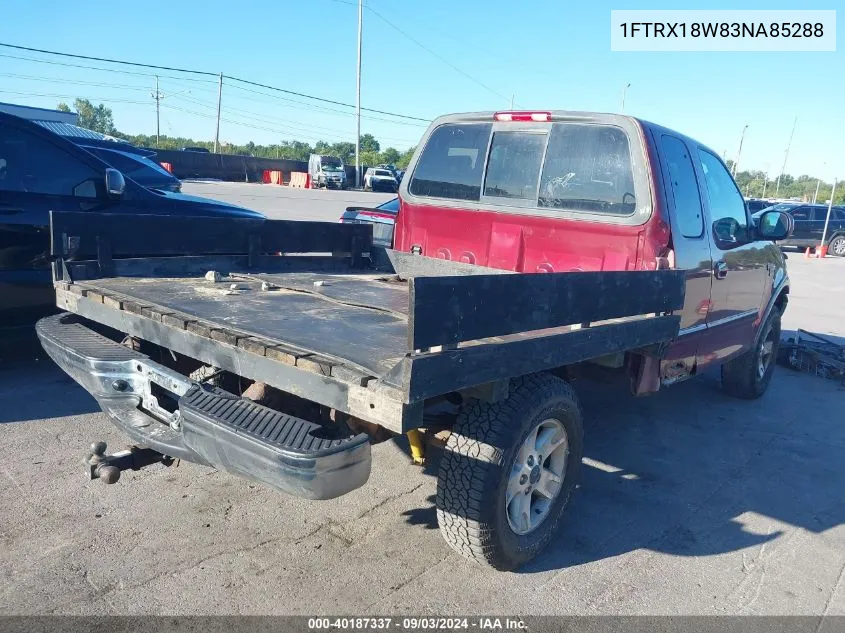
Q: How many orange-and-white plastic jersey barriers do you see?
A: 2